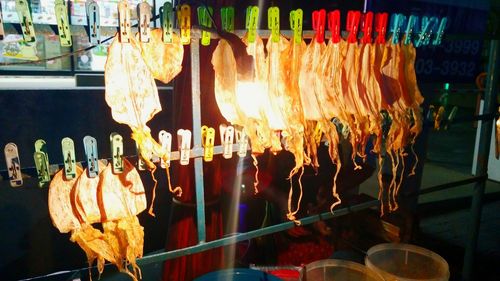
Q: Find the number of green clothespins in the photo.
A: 11